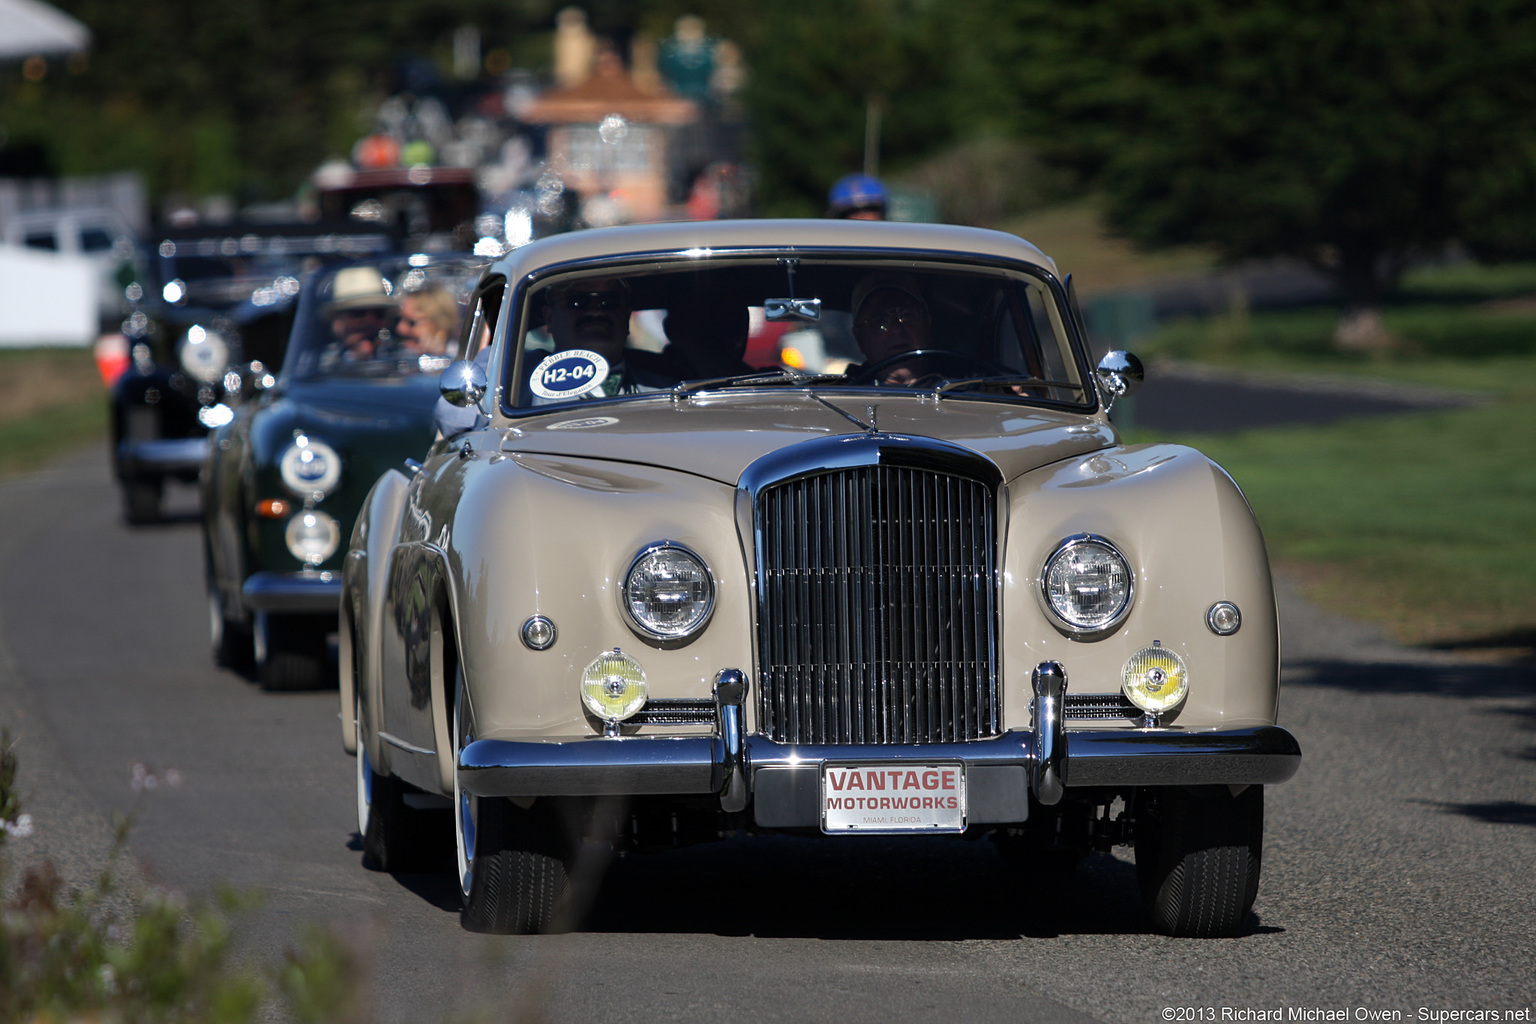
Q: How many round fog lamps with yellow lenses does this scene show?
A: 2